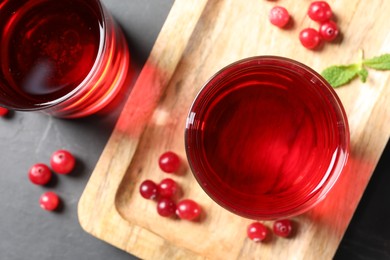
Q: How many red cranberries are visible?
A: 15